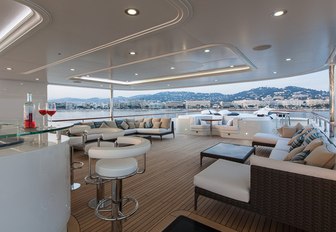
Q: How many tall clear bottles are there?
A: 1